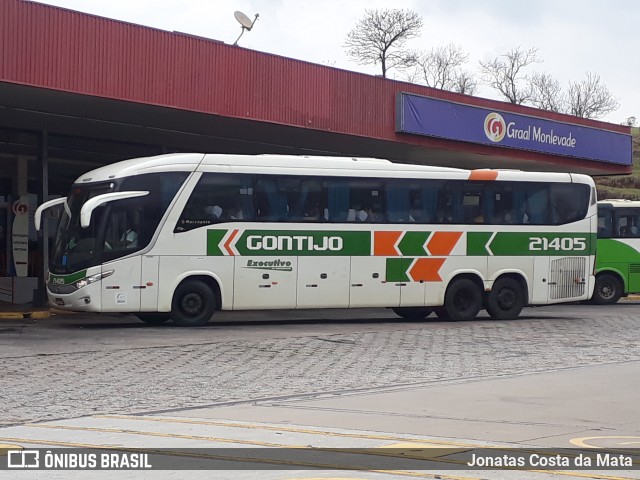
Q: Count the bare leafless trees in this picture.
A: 5